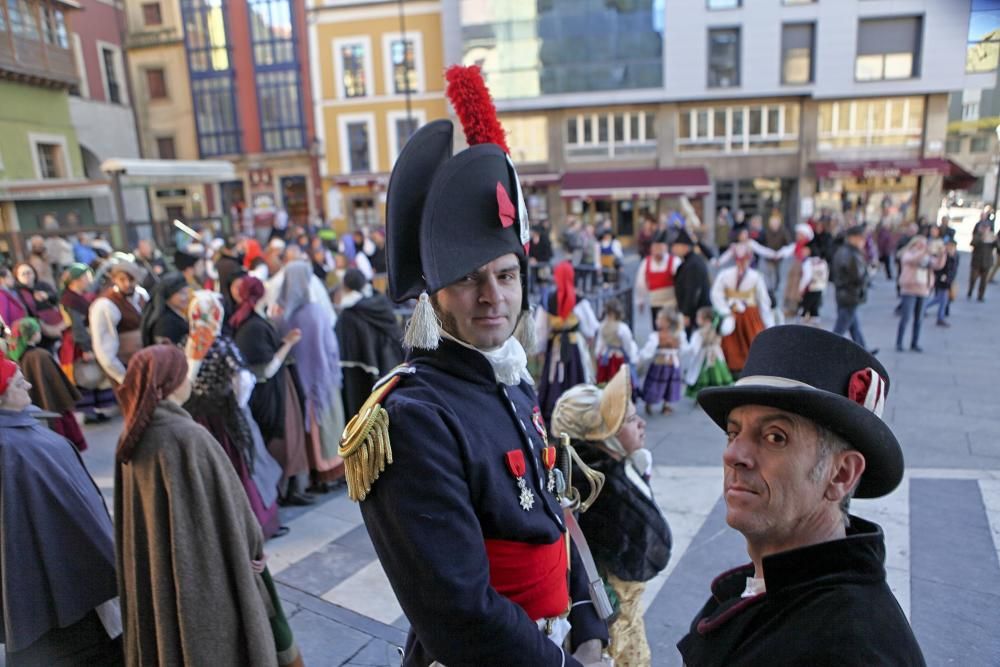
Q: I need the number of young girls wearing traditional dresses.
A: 3